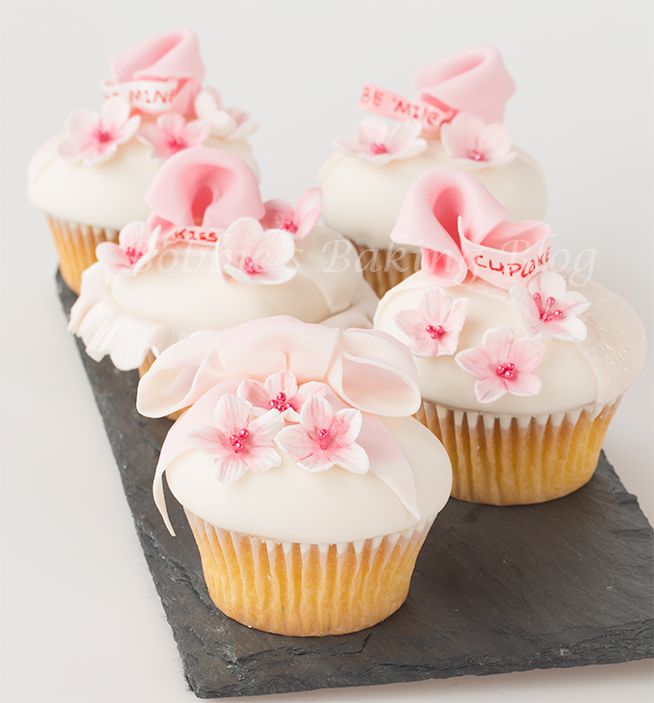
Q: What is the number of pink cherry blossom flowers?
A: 14